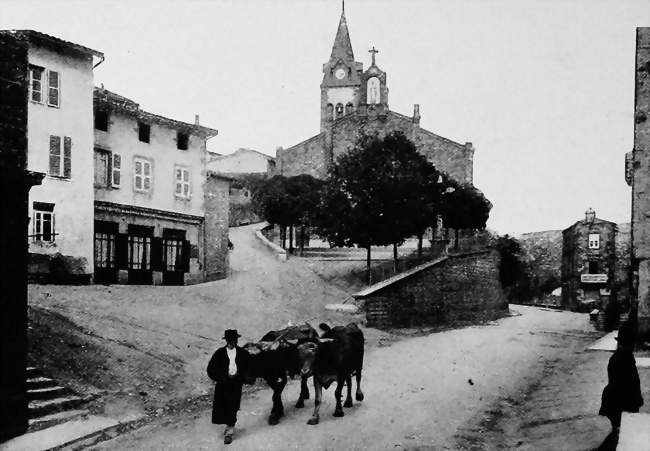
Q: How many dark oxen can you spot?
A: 2